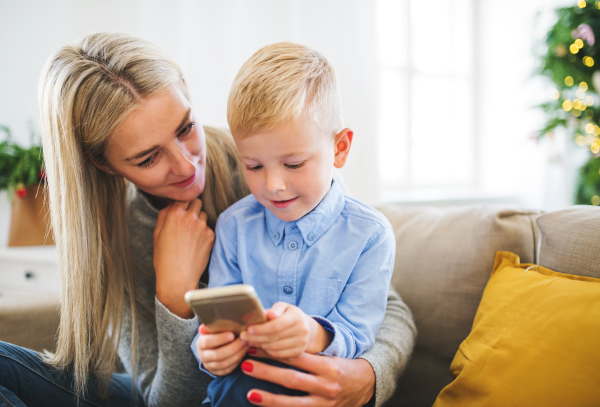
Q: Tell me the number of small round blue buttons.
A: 4